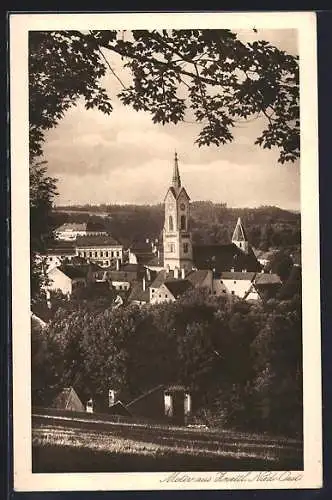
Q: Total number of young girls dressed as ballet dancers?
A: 0